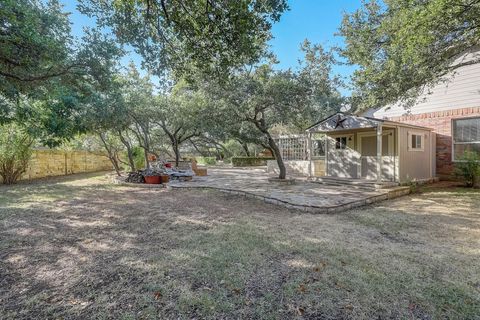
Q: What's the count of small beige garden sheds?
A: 1